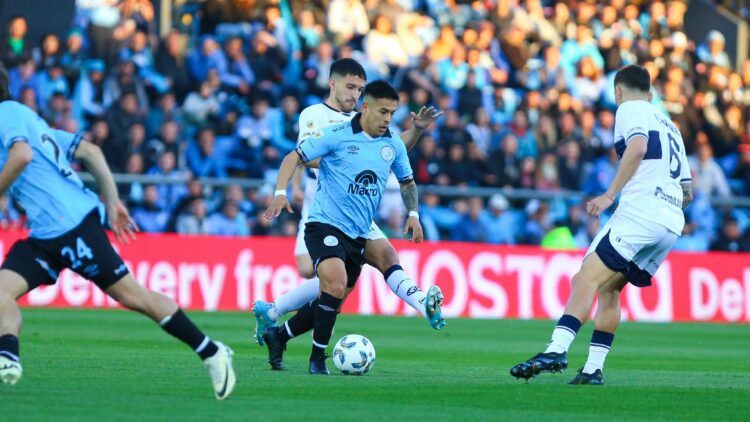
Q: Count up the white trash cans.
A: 0